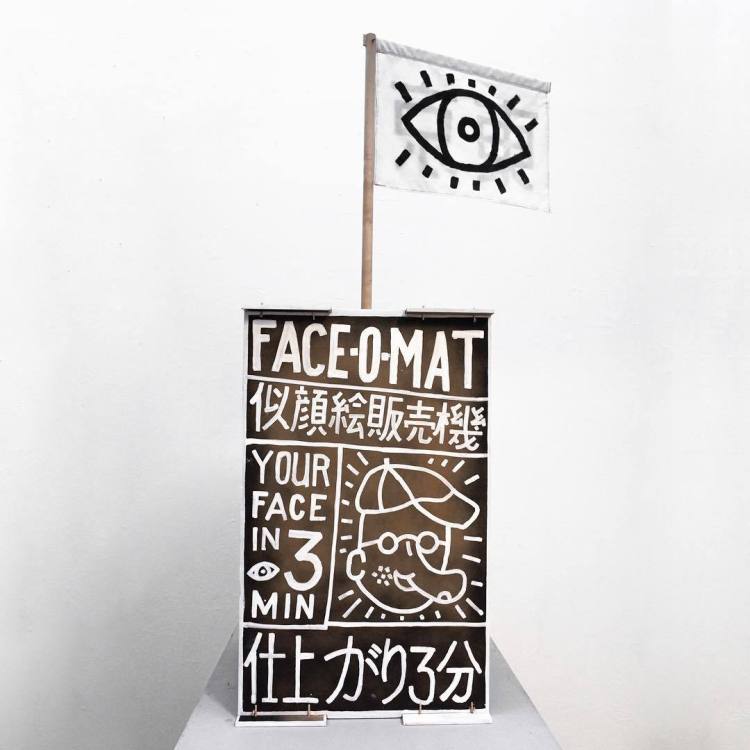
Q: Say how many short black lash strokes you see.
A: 13